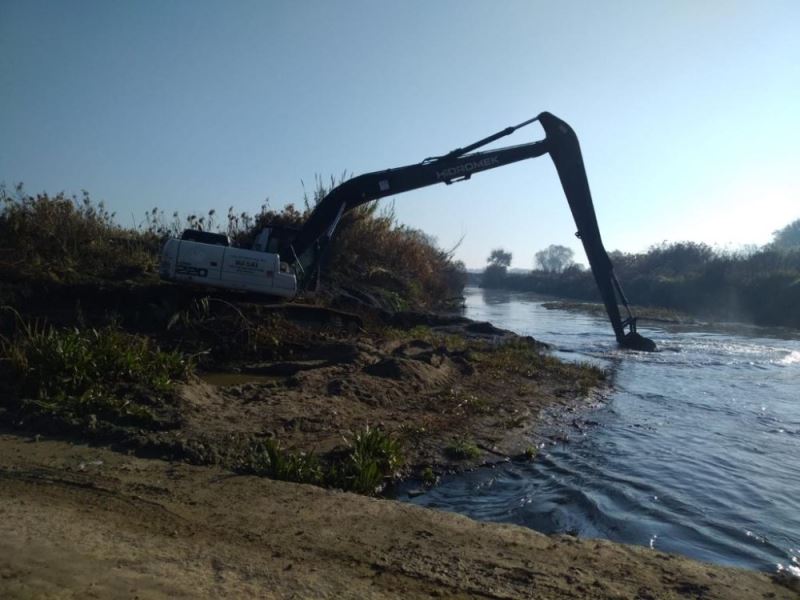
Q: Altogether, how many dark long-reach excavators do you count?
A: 1